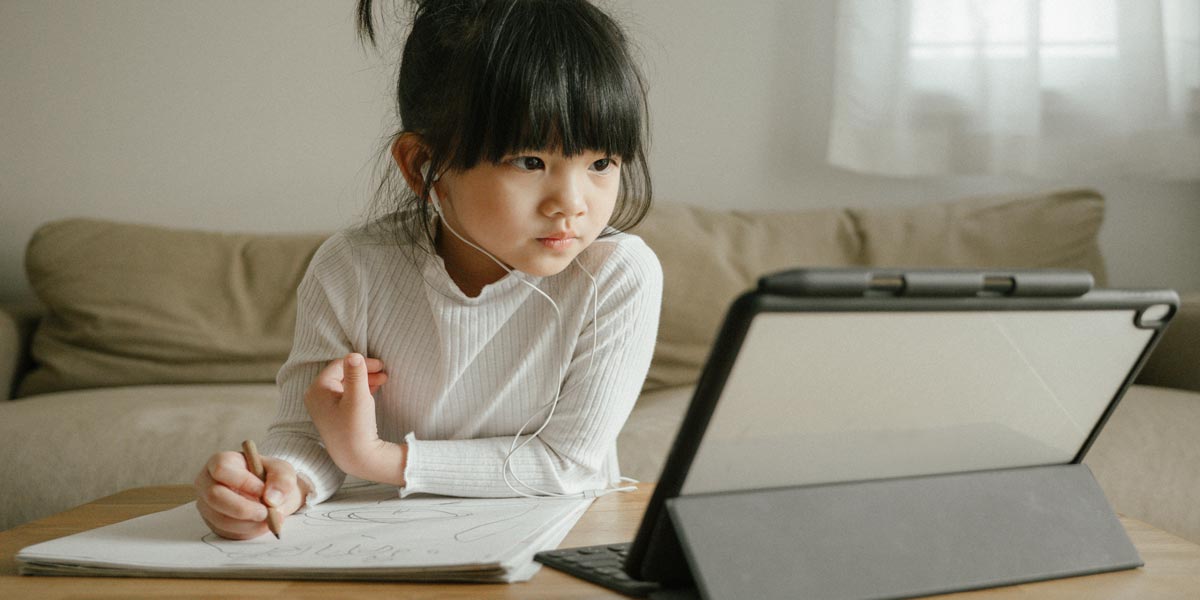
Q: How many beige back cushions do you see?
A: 2